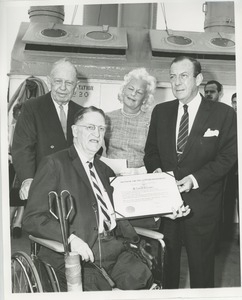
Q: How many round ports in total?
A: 4